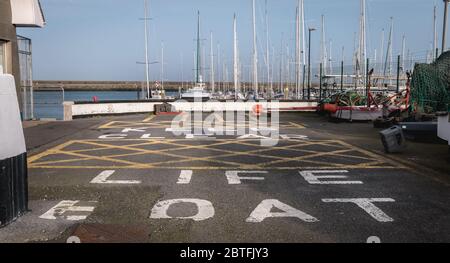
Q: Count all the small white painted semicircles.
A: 2